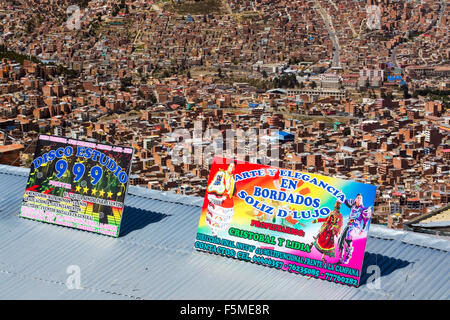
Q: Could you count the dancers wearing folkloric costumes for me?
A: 3